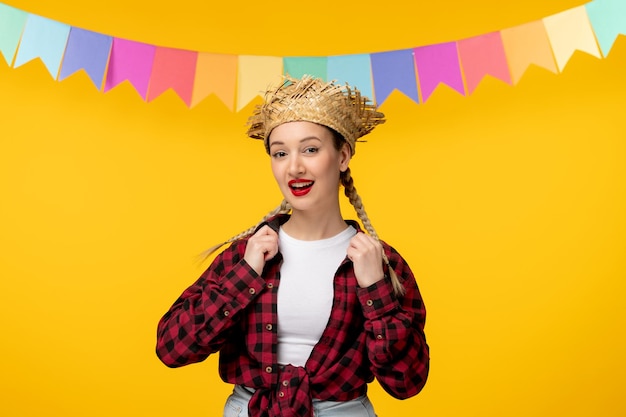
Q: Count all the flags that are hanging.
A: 15